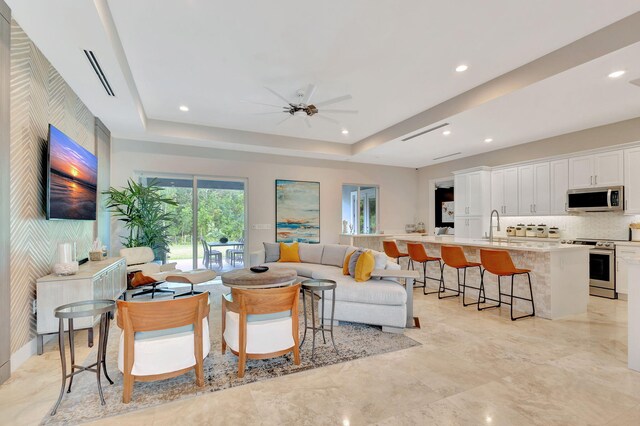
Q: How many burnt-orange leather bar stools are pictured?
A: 4